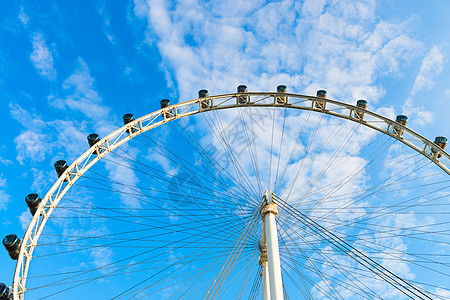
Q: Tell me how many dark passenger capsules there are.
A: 14